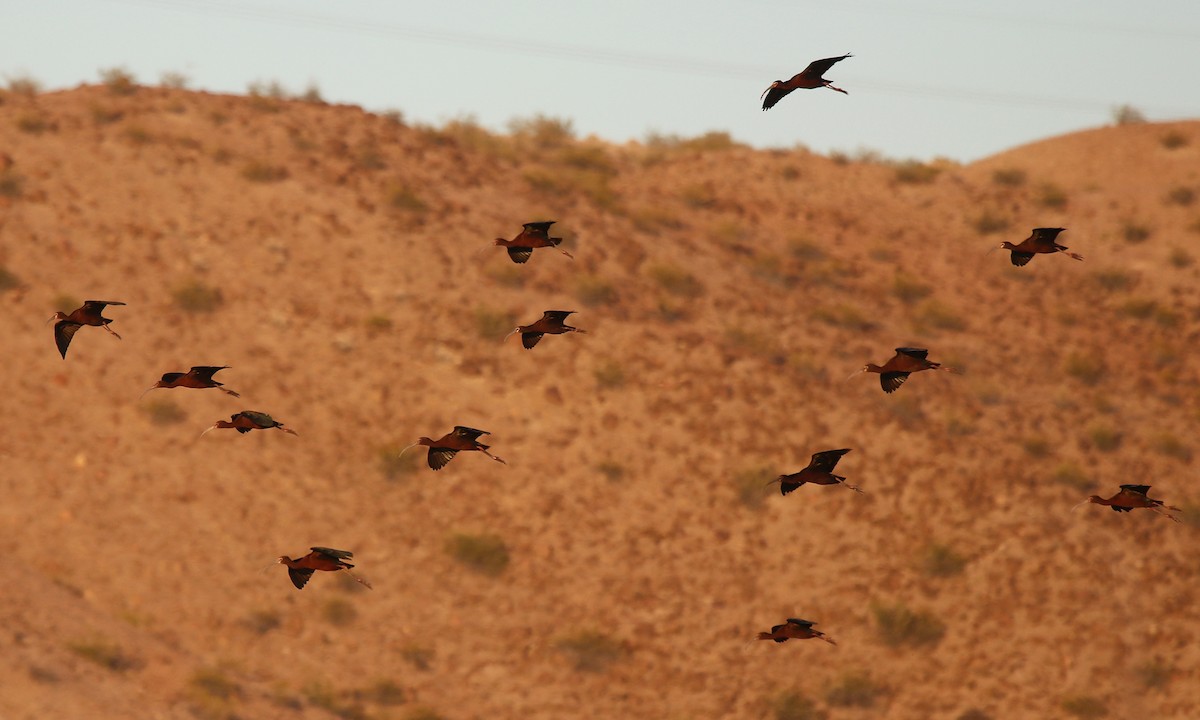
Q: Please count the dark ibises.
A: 13